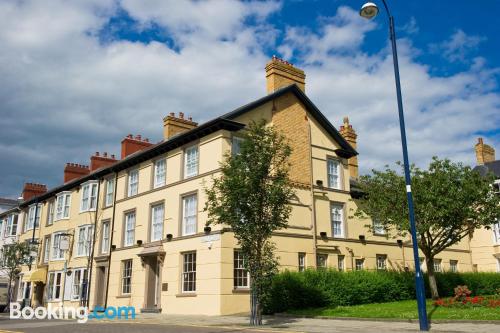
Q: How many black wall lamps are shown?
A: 8